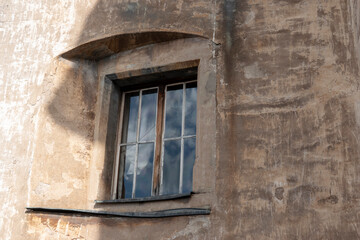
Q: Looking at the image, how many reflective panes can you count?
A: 8